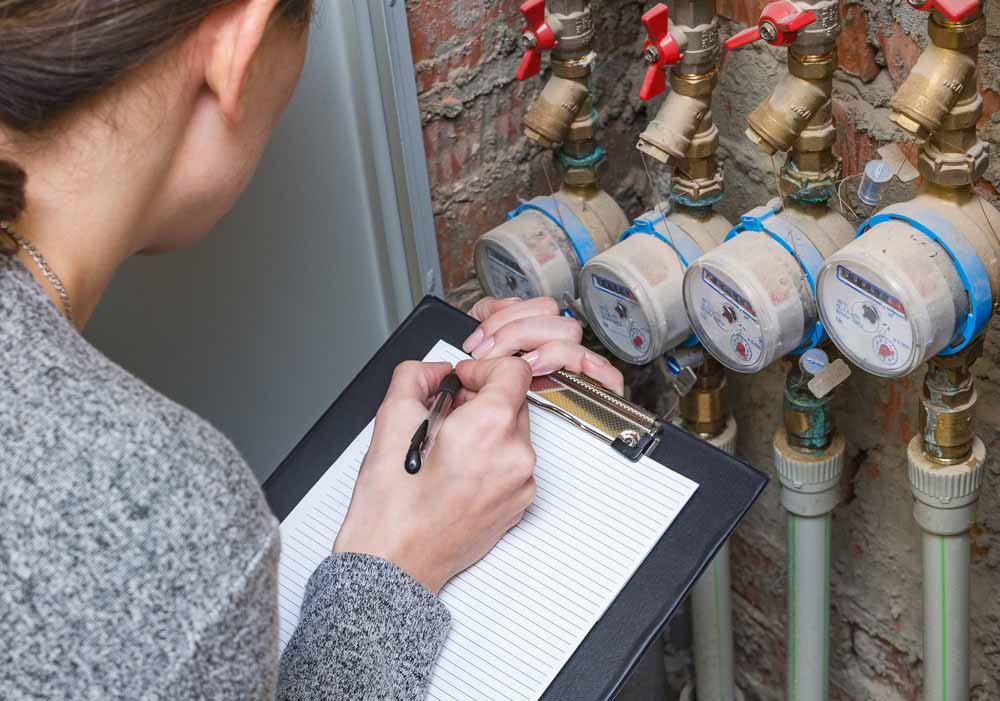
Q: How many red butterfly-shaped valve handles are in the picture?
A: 4